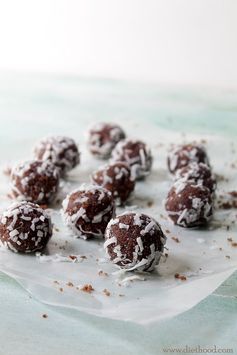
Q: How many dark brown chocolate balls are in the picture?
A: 11